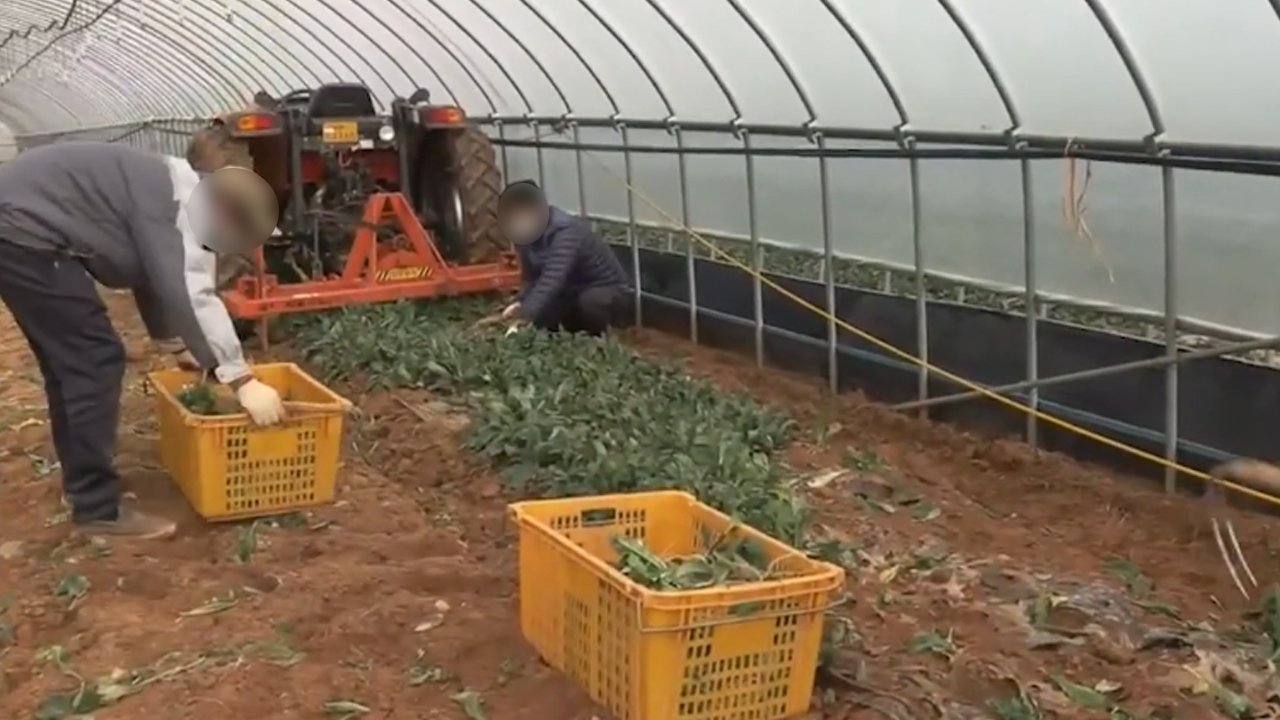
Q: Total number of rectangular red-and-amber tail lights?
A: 2